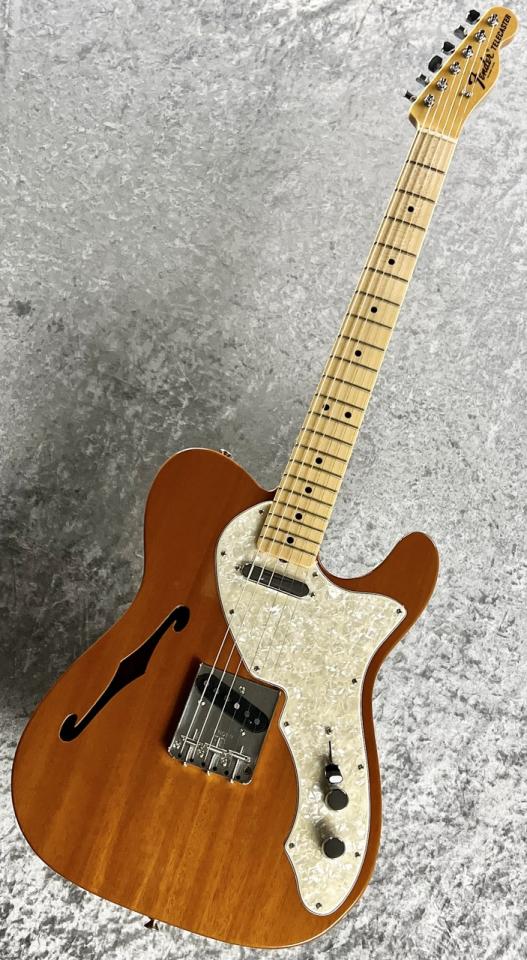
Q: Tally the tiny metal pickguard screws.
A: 12